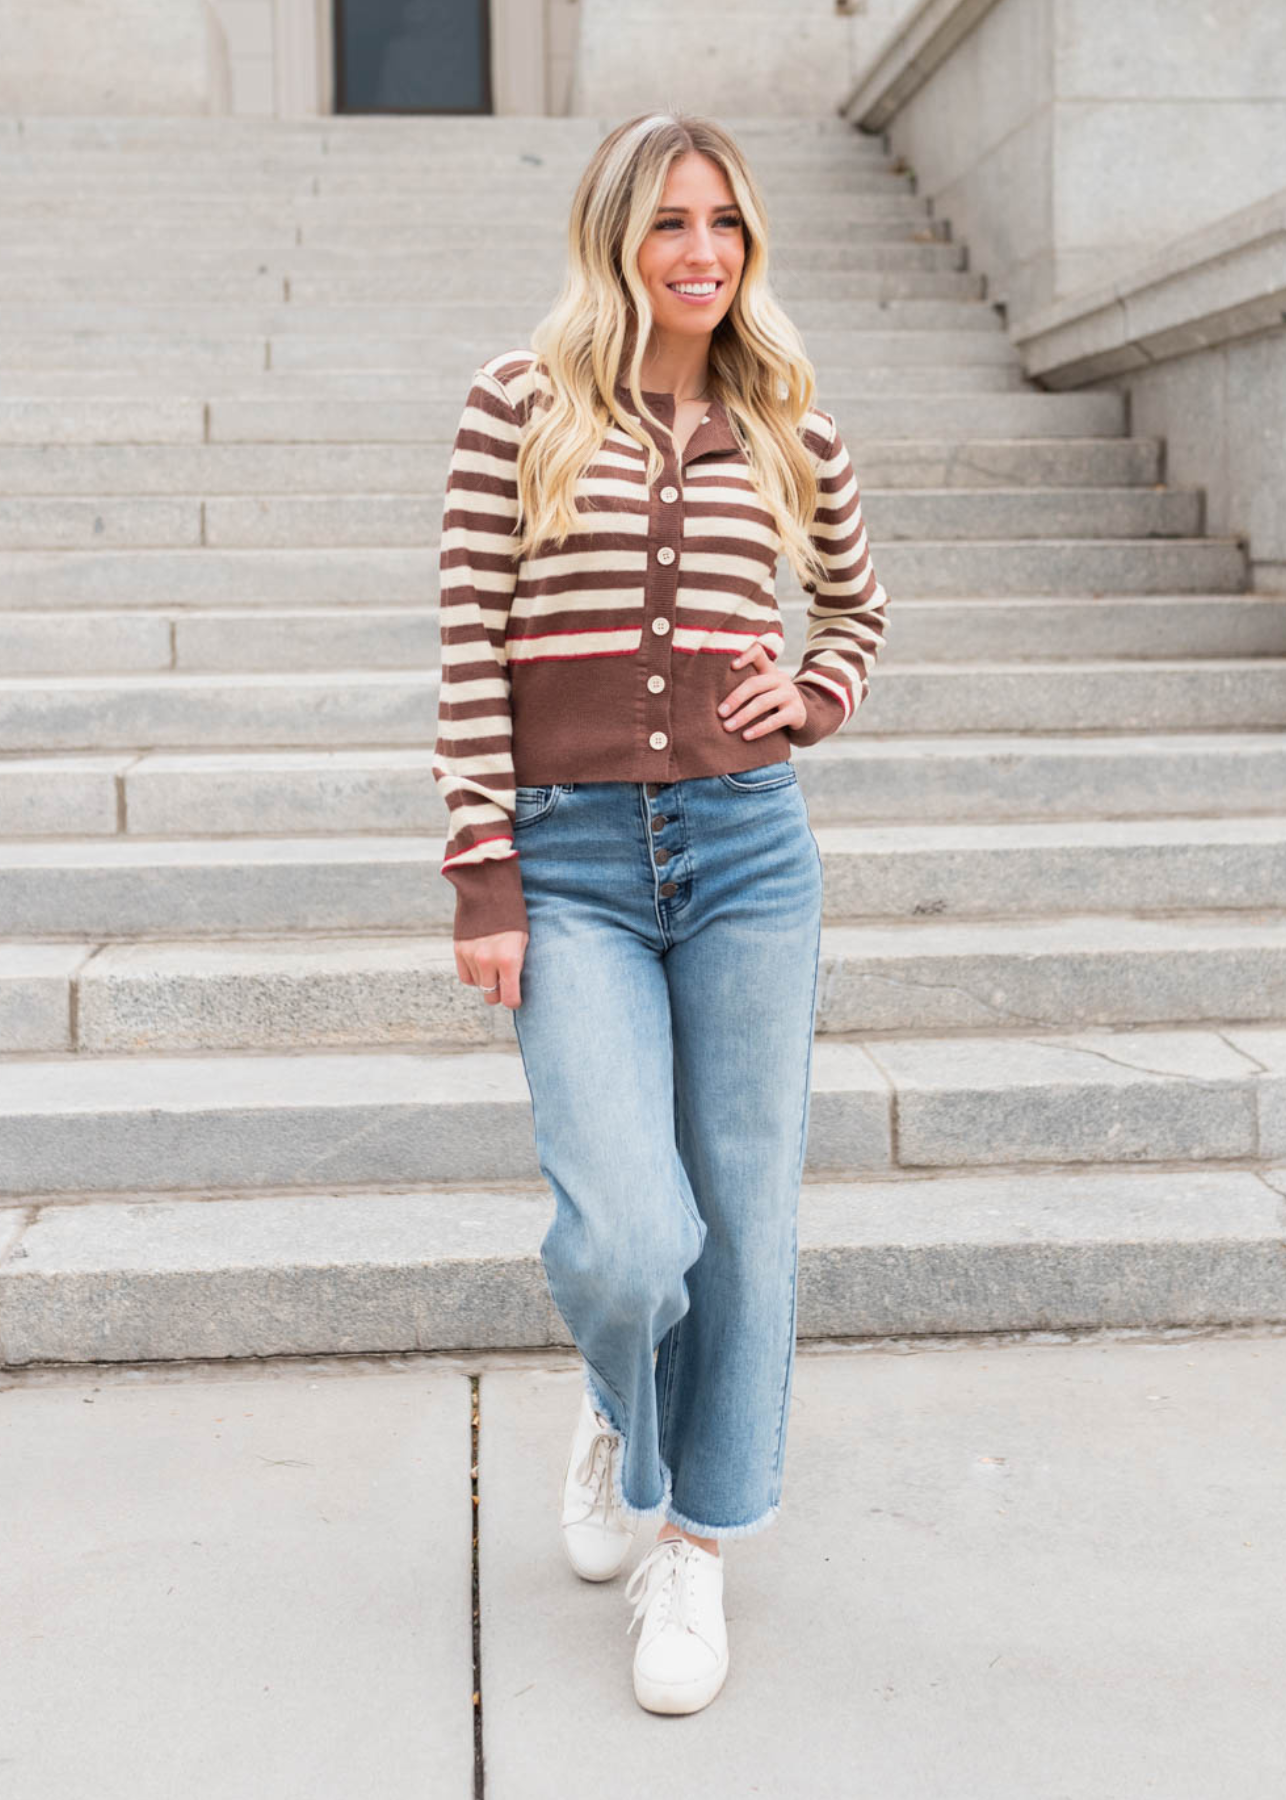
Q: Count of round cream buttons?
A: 5